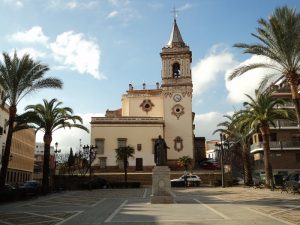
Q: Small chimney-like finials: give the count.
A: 3